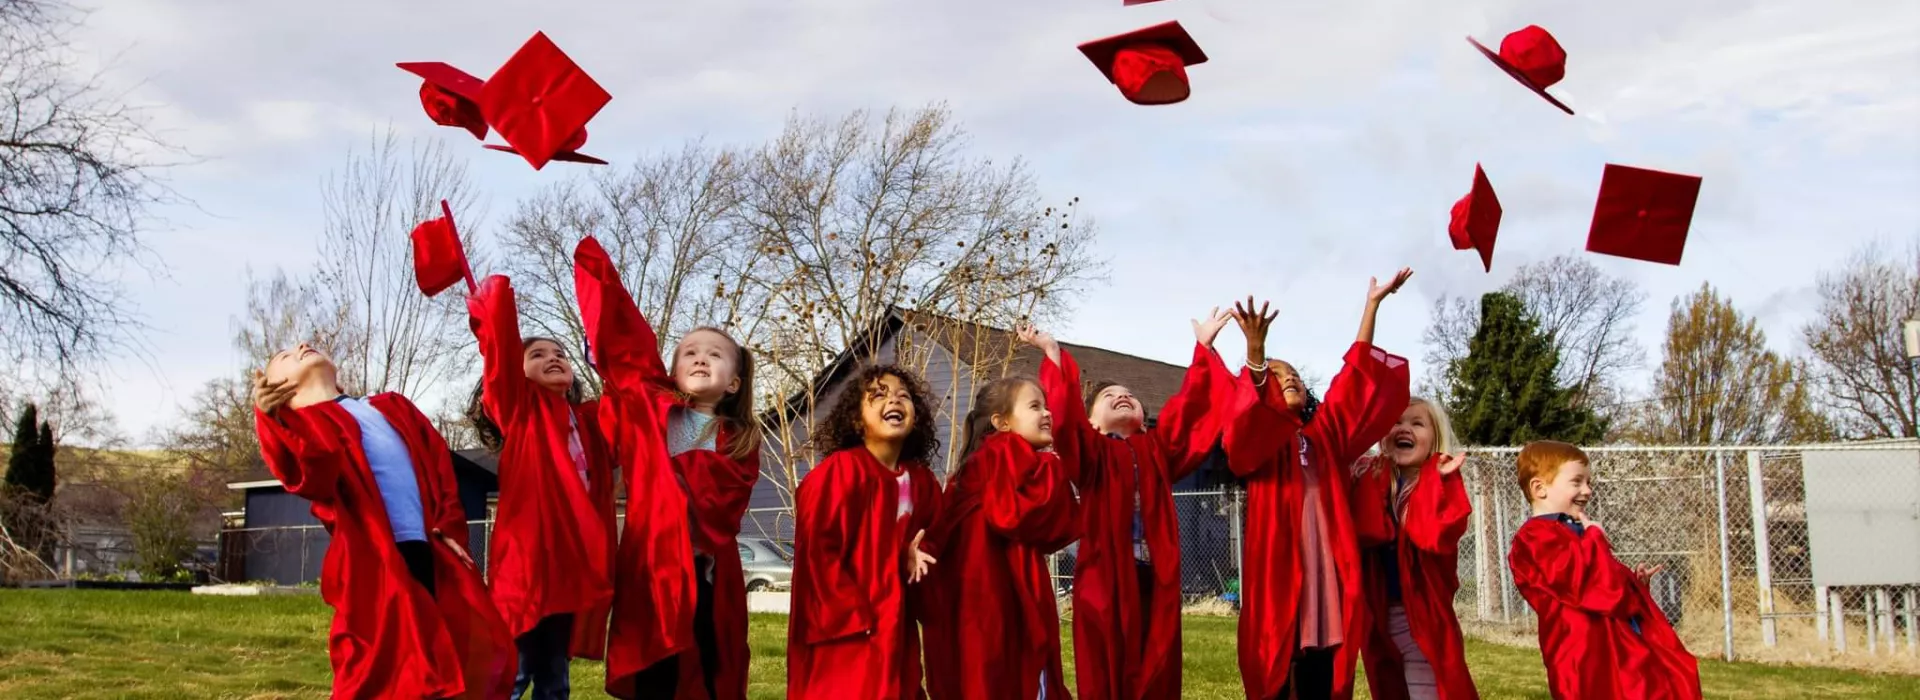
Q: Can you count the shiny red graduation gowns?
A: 9